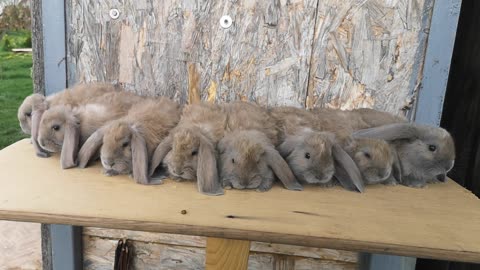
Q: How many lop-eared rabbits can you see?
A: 8